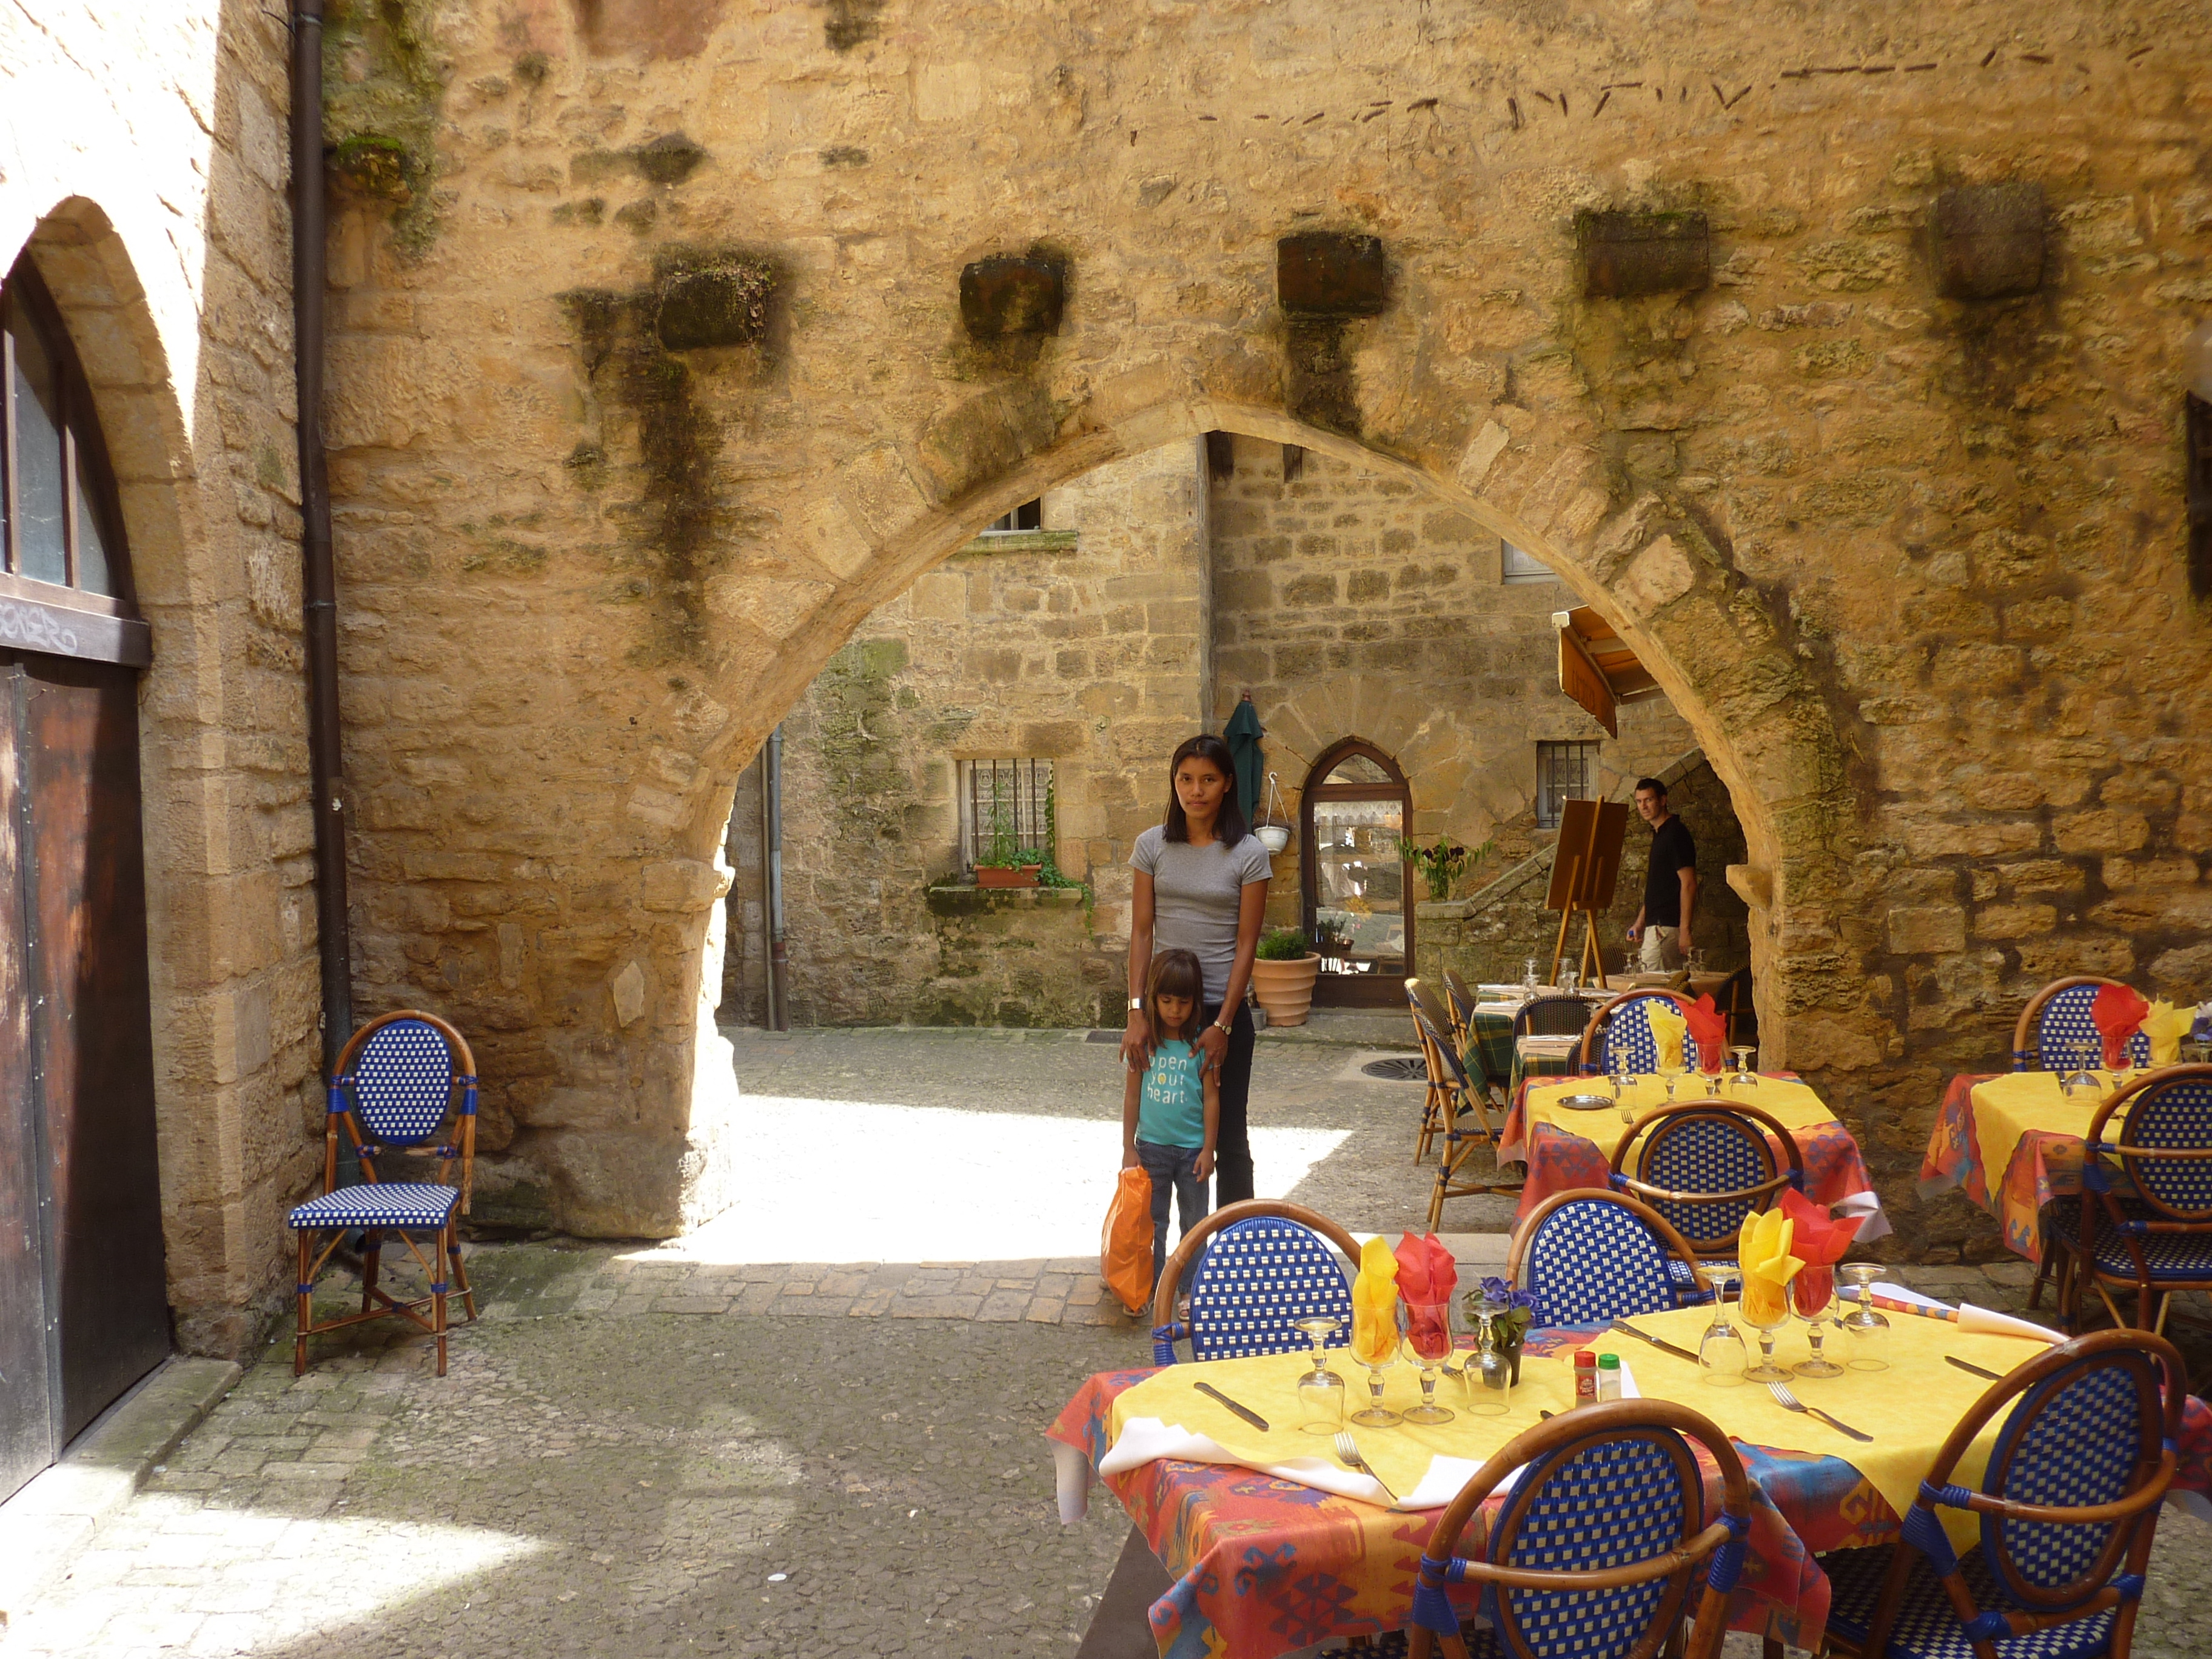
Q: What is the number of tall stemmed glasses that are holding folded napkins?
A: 8